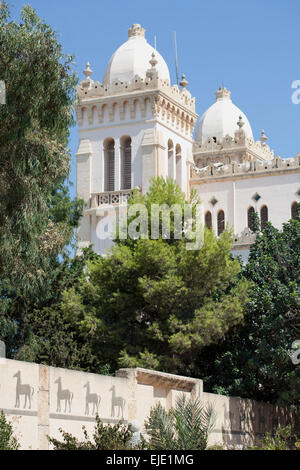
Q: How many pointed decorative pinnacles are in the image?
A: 5